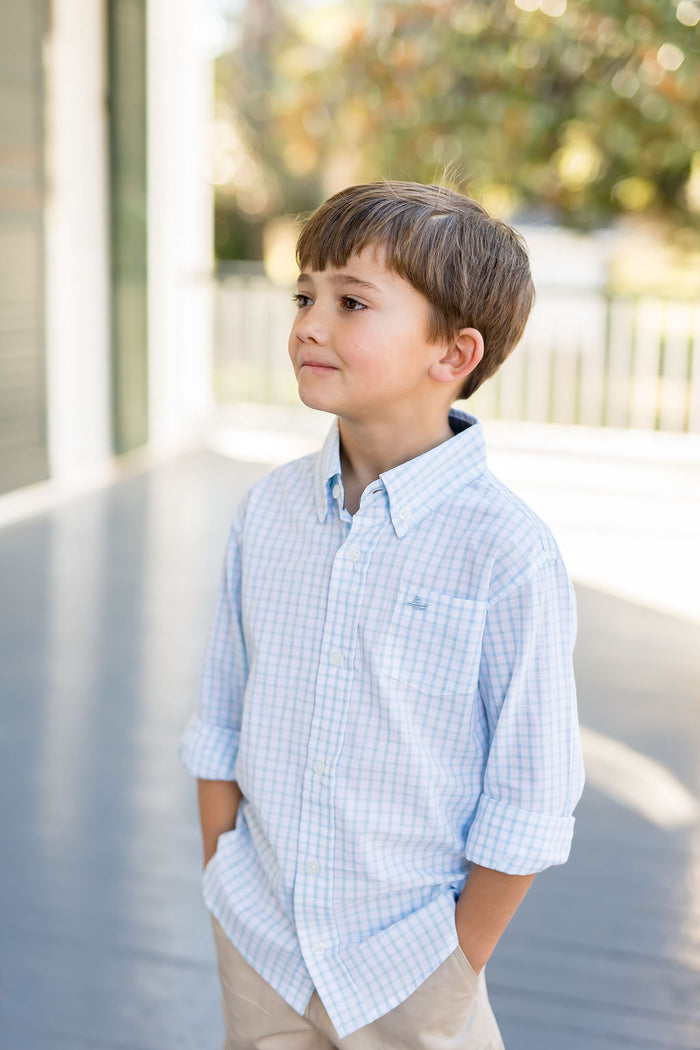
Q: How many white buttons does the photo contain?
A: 7